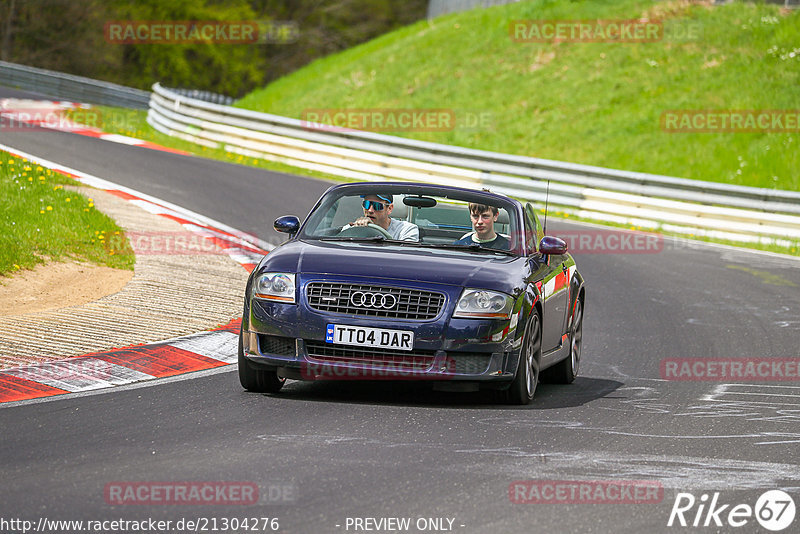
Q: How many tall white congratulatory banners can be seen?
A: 0